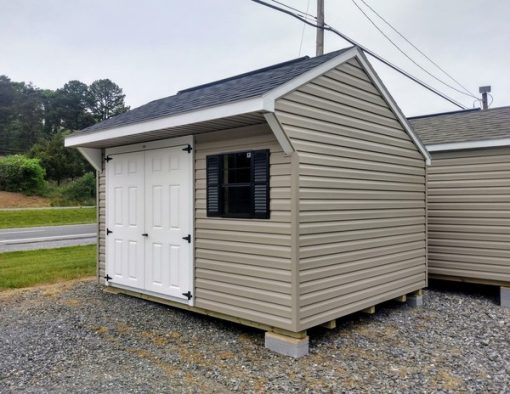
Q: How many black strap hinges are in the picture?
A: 6